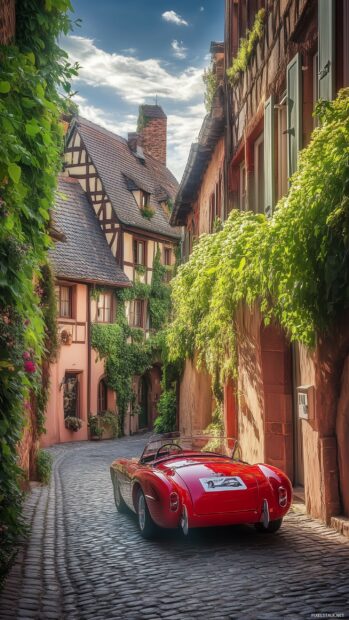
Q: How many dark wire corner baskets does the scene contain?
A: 0